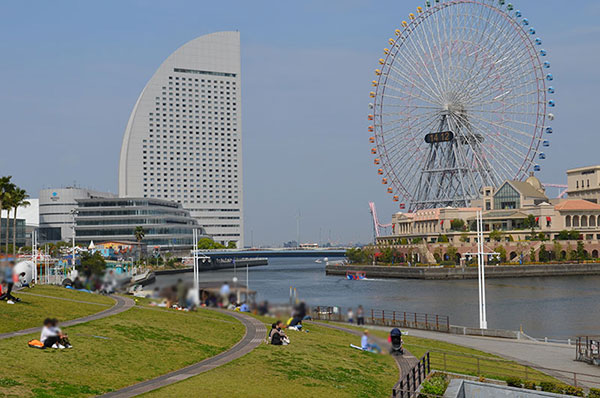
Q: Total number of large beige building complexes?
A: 1